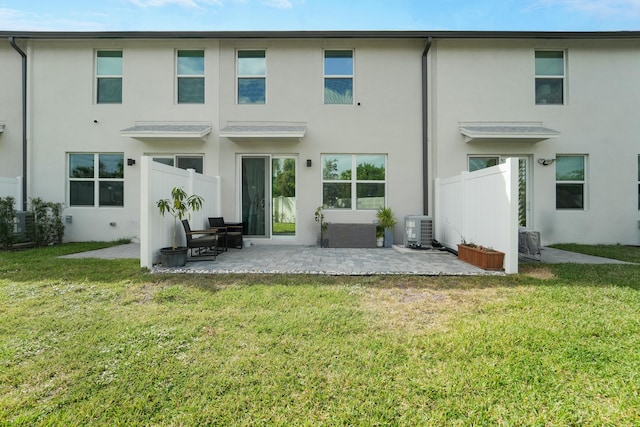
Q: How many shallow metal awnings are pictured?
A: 3